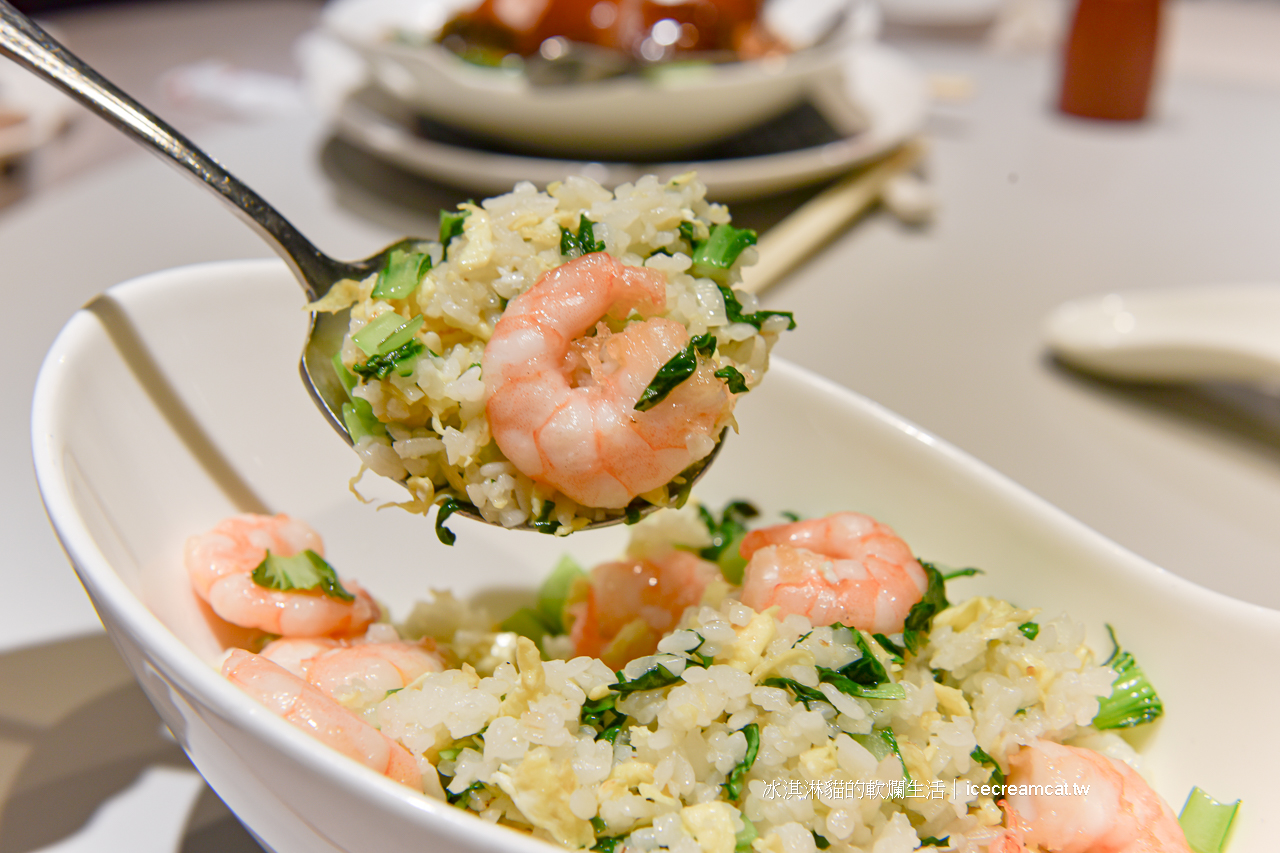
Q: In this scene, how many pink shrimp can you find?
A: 7